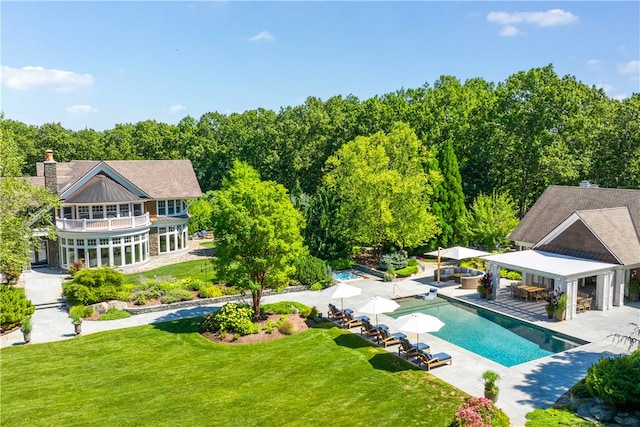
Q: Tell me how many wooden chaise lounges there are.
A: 6